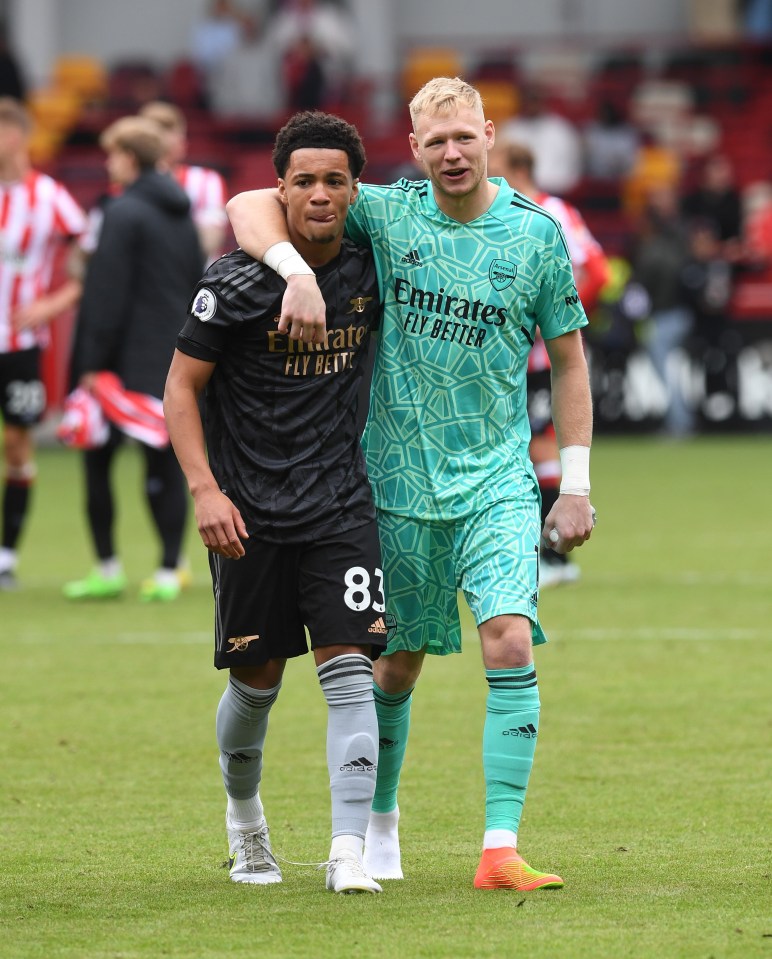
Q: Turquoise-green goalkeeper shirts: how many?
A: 1